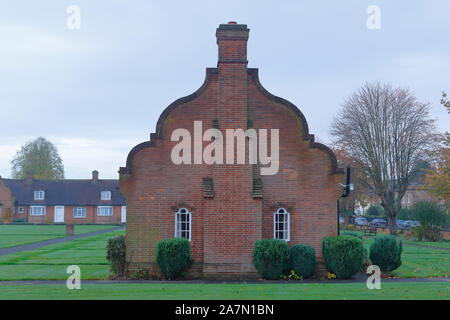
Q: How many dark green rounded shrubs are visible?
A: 5